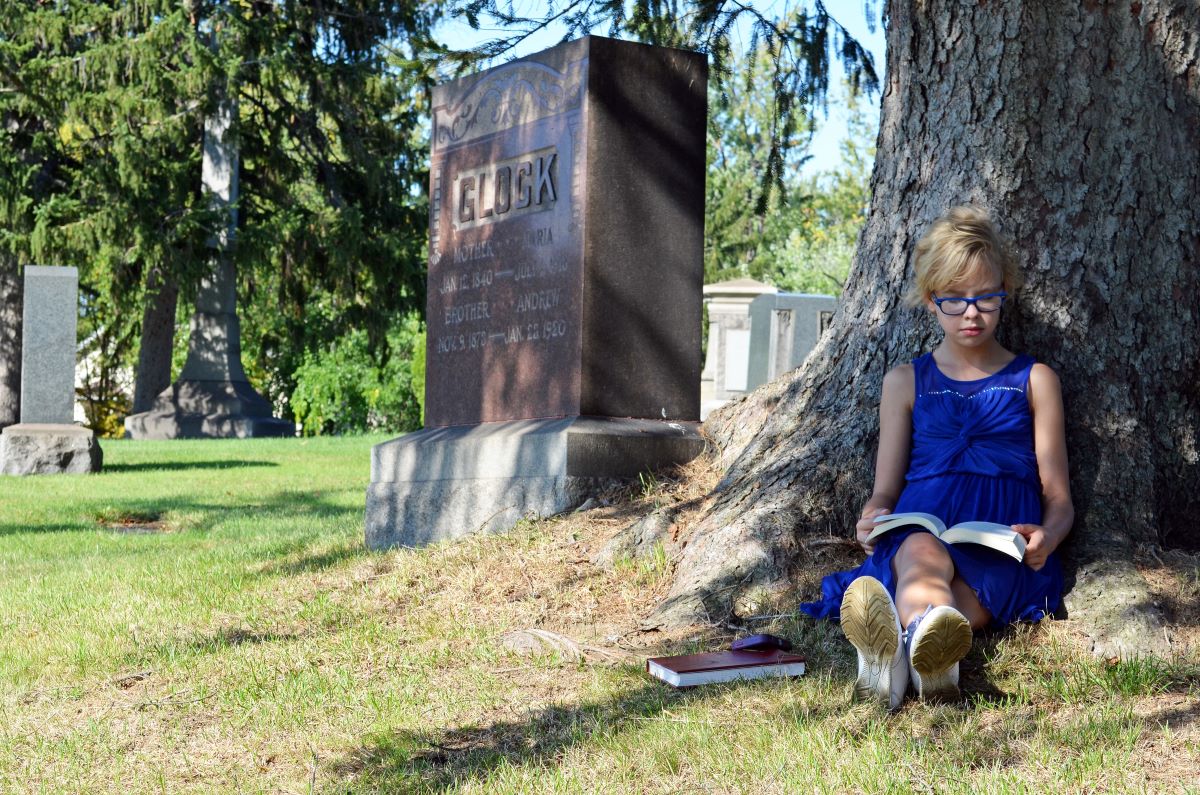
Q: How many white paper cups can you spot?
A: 0